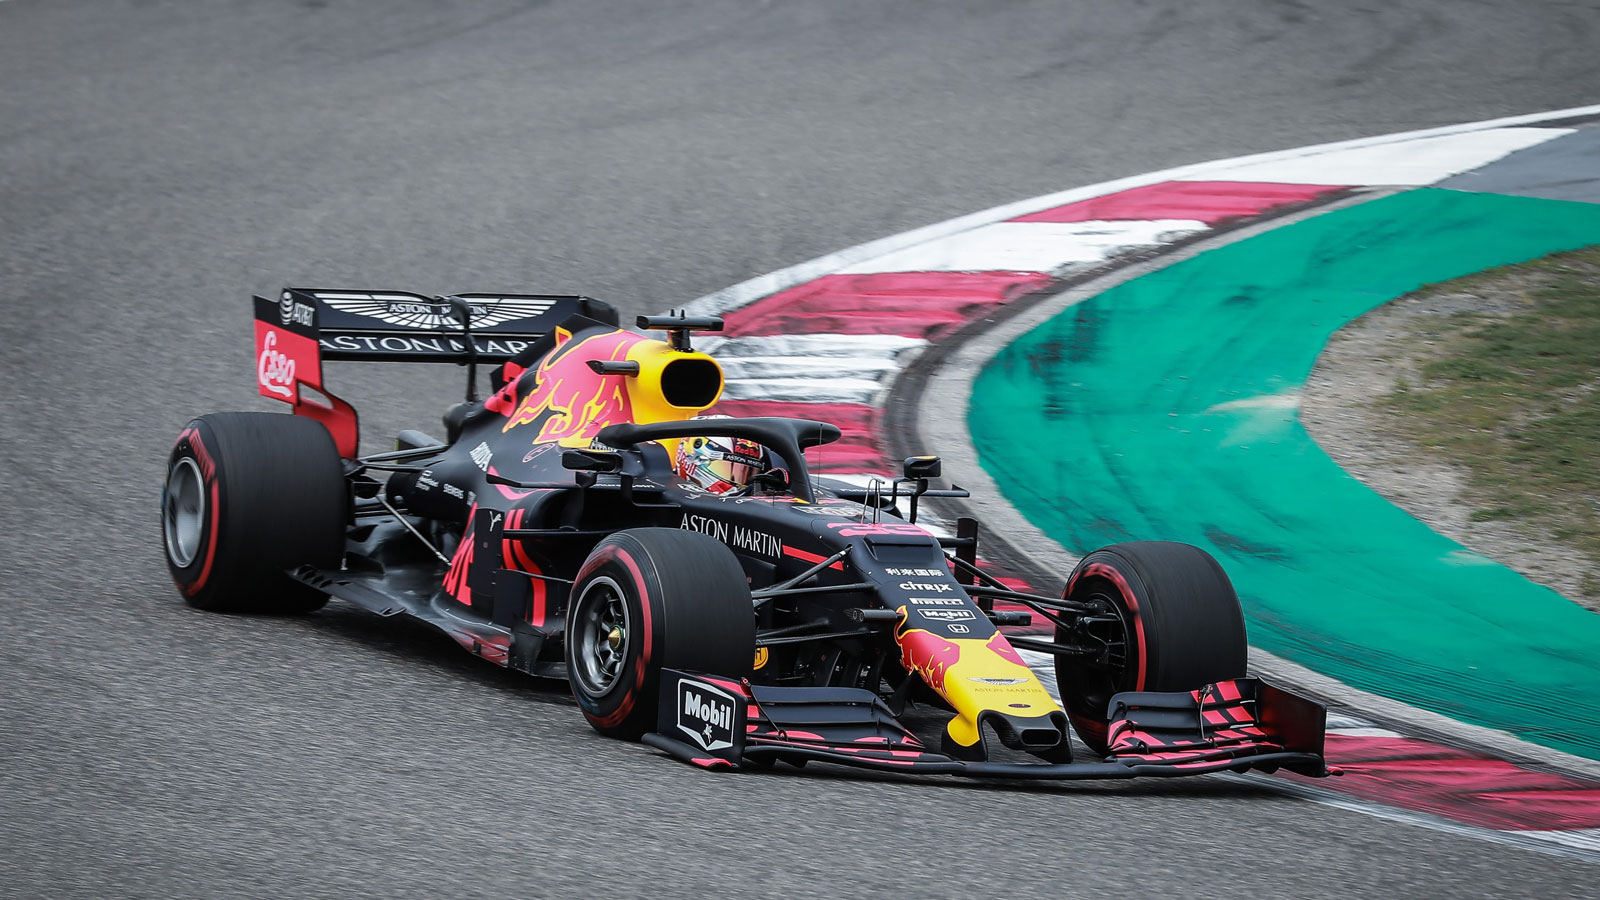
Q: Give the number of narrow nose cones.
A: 1